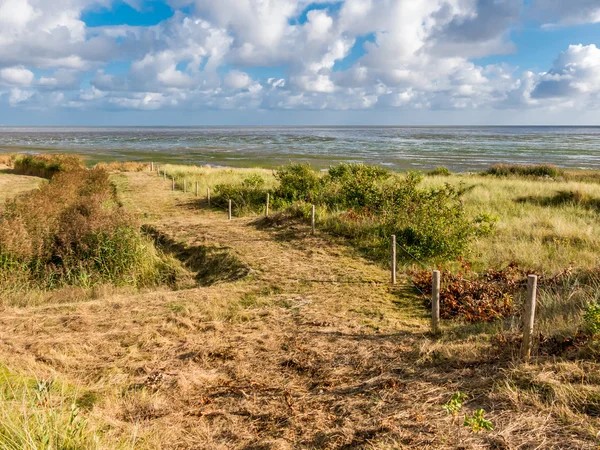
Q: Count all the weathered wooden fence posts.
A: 13